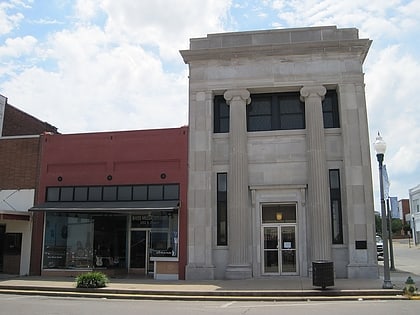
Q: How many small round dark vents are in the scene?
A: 3